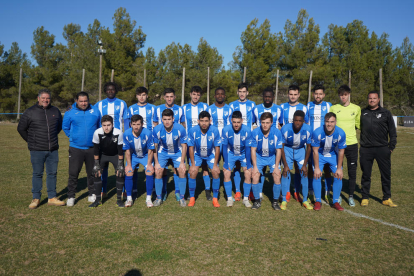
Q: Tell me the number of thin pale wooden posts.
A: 11